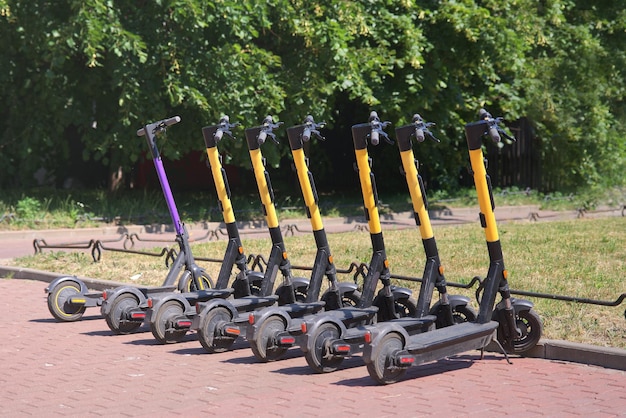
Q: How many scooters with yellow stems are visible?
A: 6